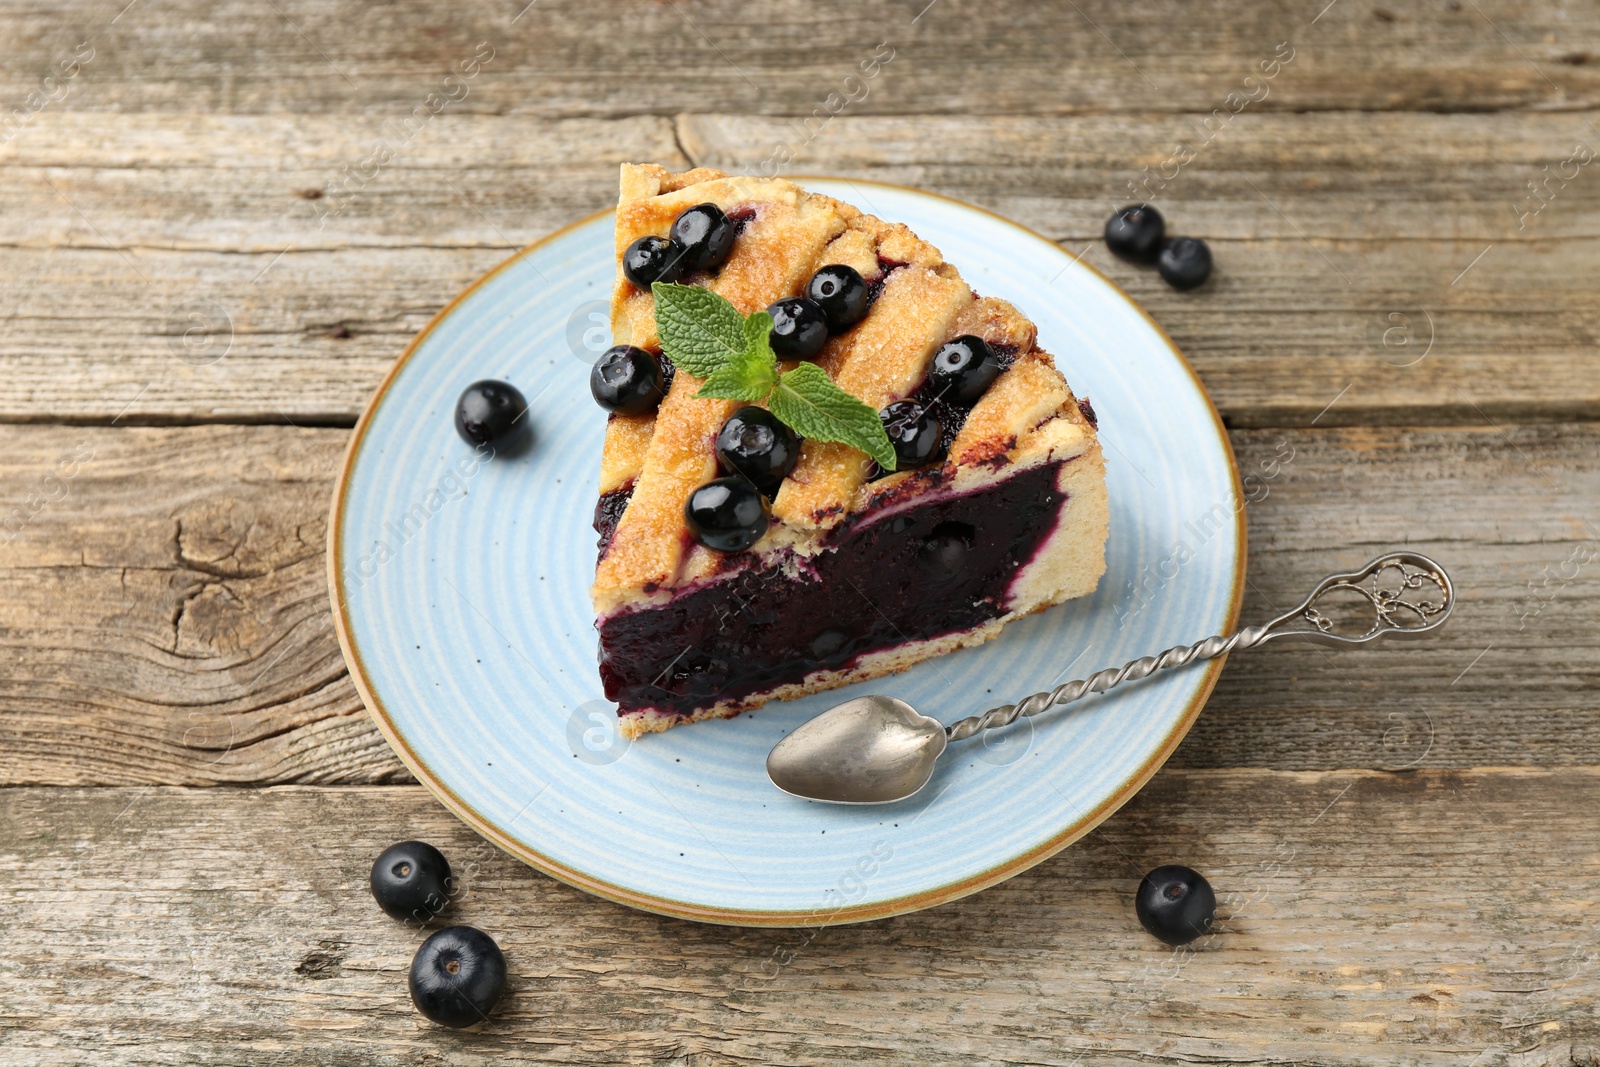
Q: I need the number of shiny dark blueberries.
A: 15